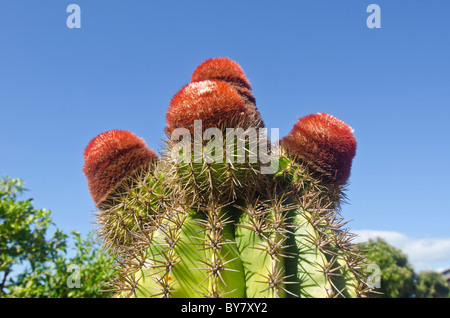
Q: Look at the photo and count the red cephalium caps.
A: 4